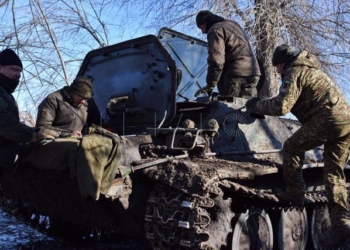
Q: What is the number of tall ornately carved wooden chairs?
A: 0